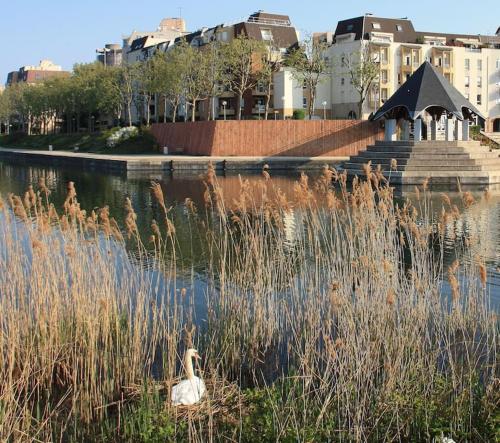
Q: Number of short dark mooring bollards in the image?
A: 2